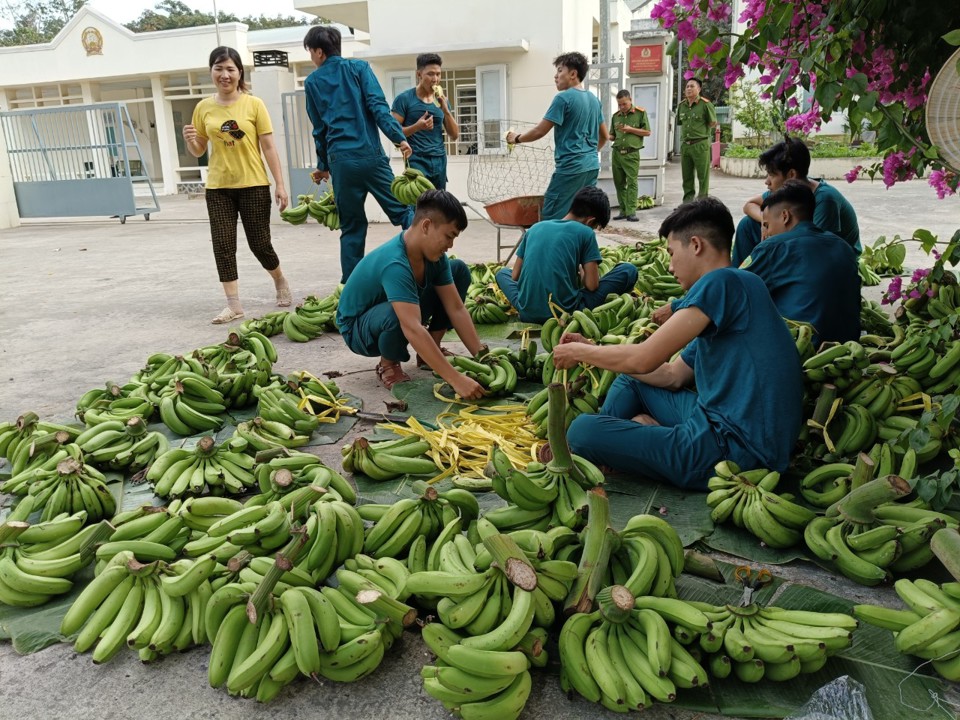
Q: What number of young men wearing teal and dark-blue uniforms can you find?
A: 8